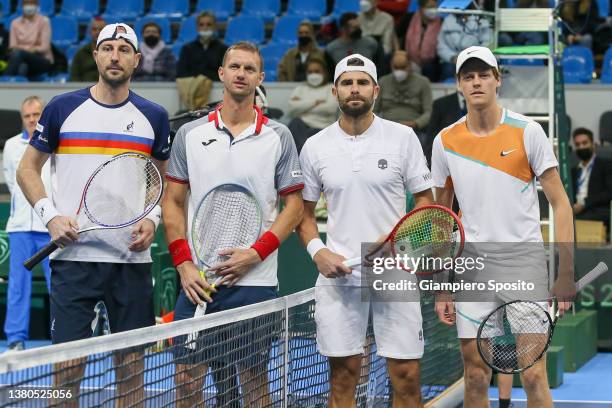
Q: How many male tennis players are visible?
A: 4